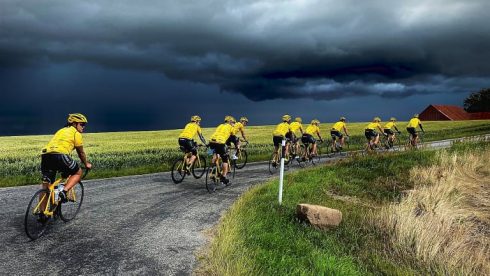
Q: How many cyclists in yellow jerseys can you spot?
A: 11